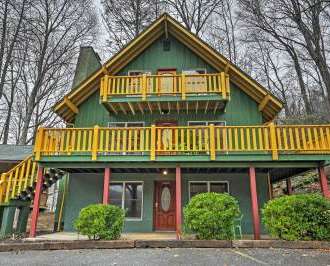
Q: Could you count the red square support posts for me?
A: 5